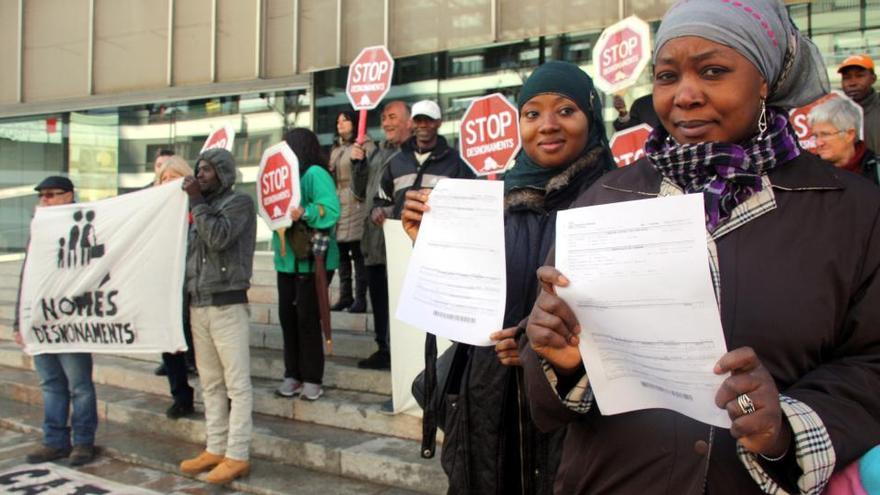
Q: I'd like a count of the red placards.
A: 7